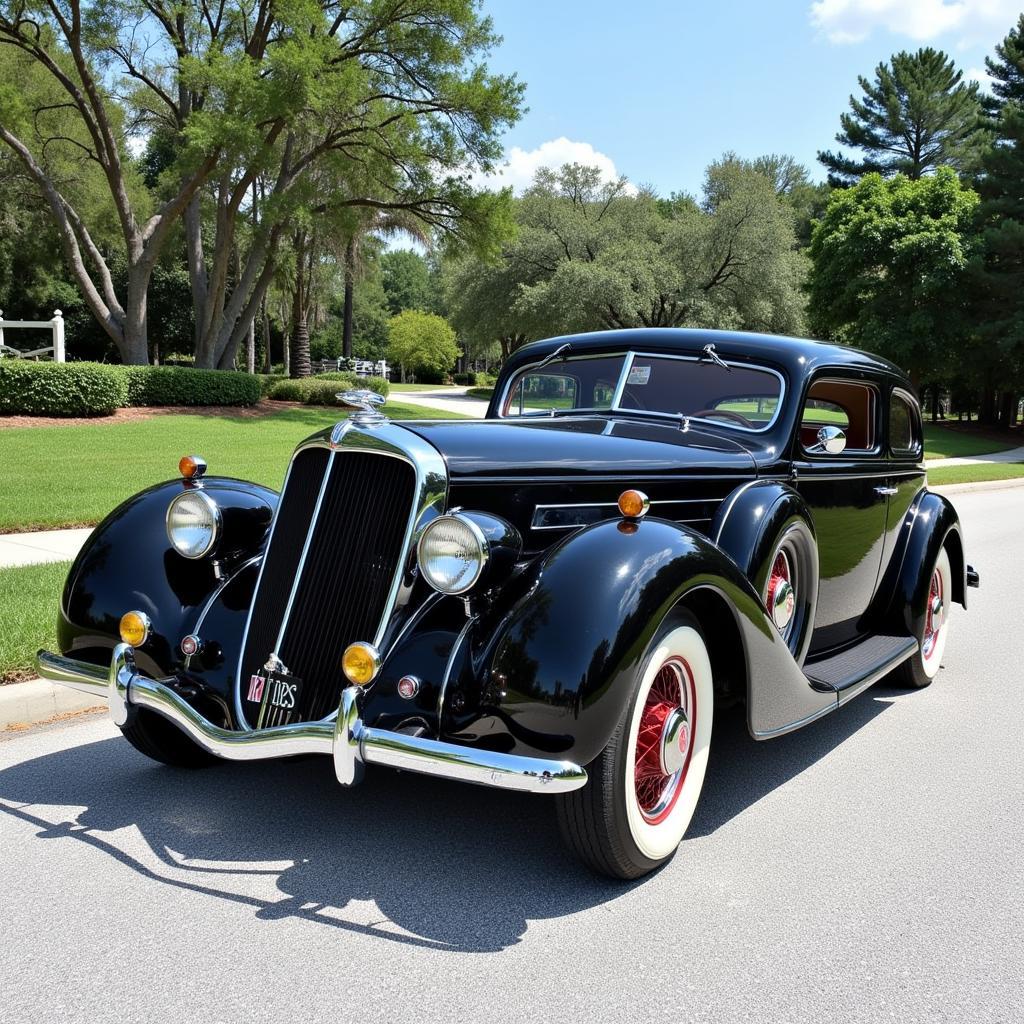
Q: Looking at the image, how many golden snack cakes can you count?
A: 0